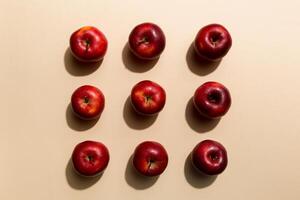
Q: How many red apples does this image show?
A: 9